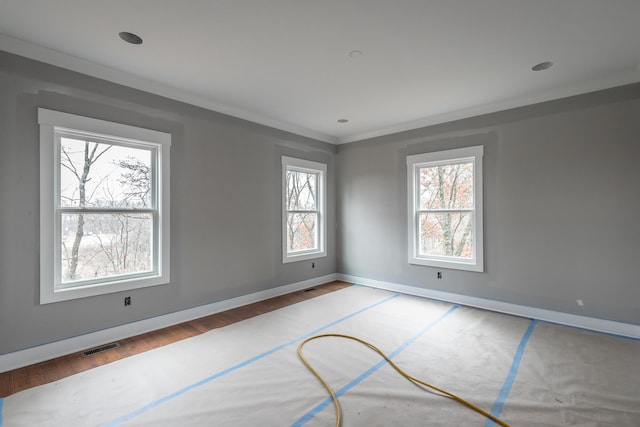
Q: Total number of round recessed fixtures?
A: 3